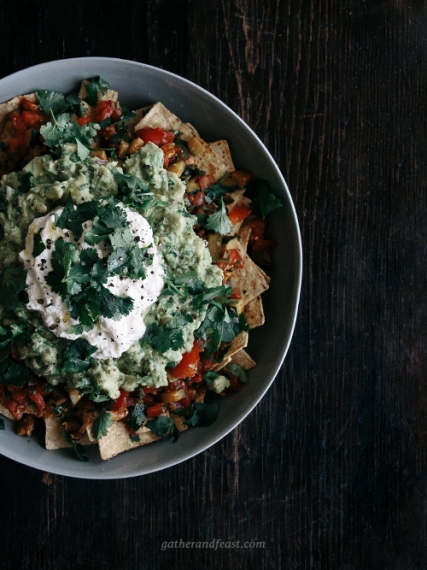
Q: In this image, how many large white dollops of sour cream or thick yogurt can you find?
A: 1